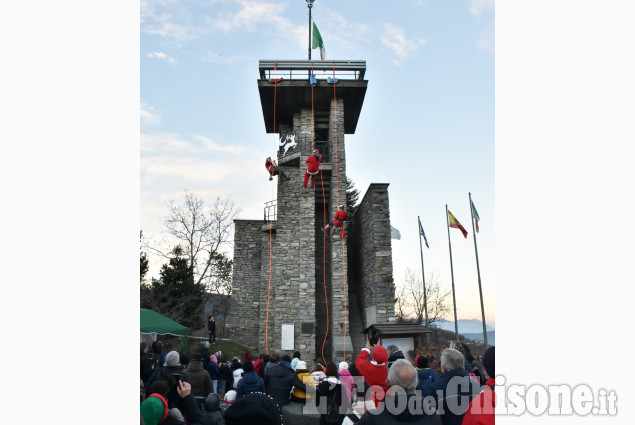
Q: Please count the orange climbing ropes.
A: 3